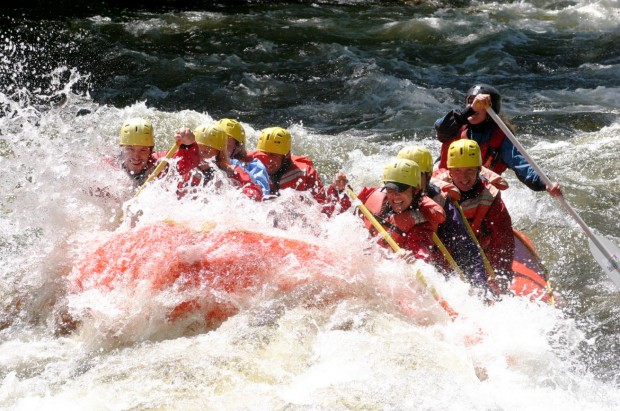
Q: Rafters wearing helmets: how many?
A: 8